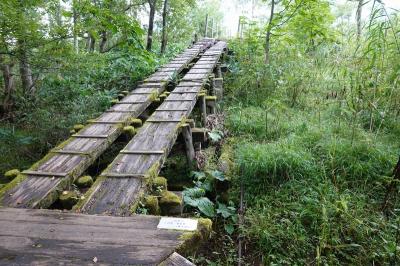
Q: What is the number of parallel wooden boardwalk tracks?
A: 2